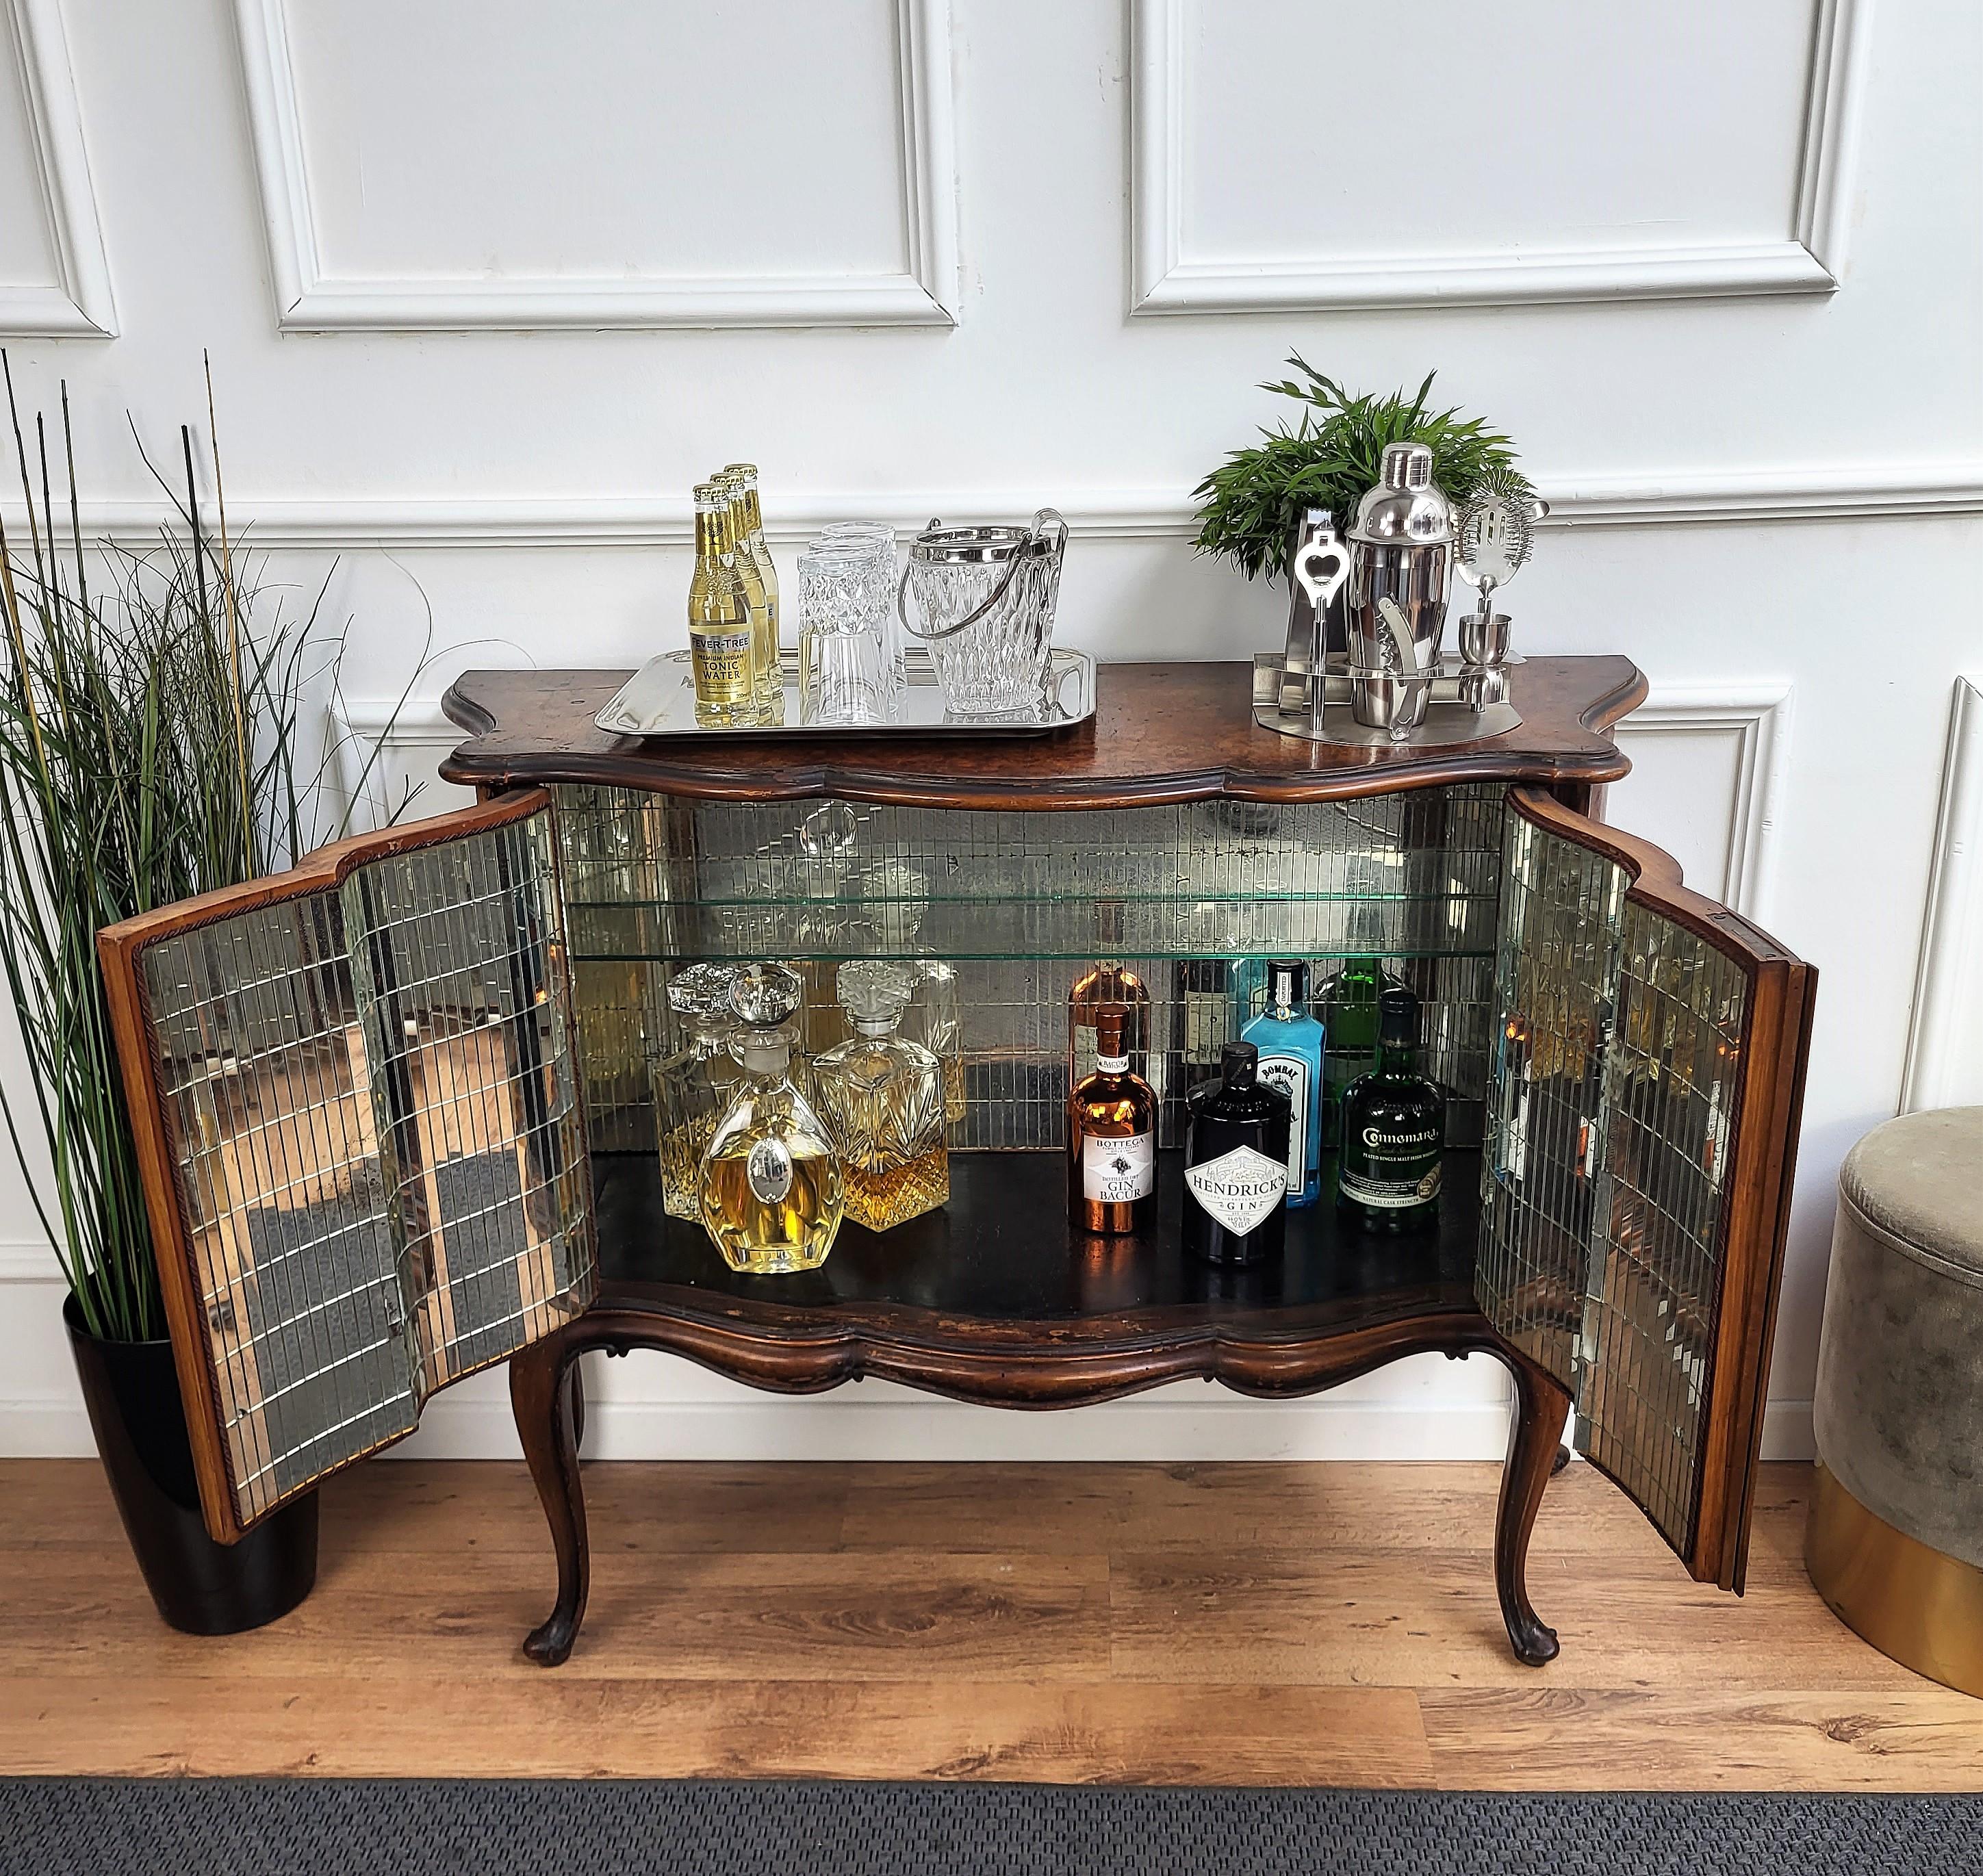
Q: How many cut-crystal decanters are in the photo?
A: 3